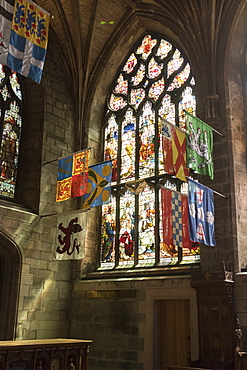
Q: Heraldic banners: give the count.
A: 8